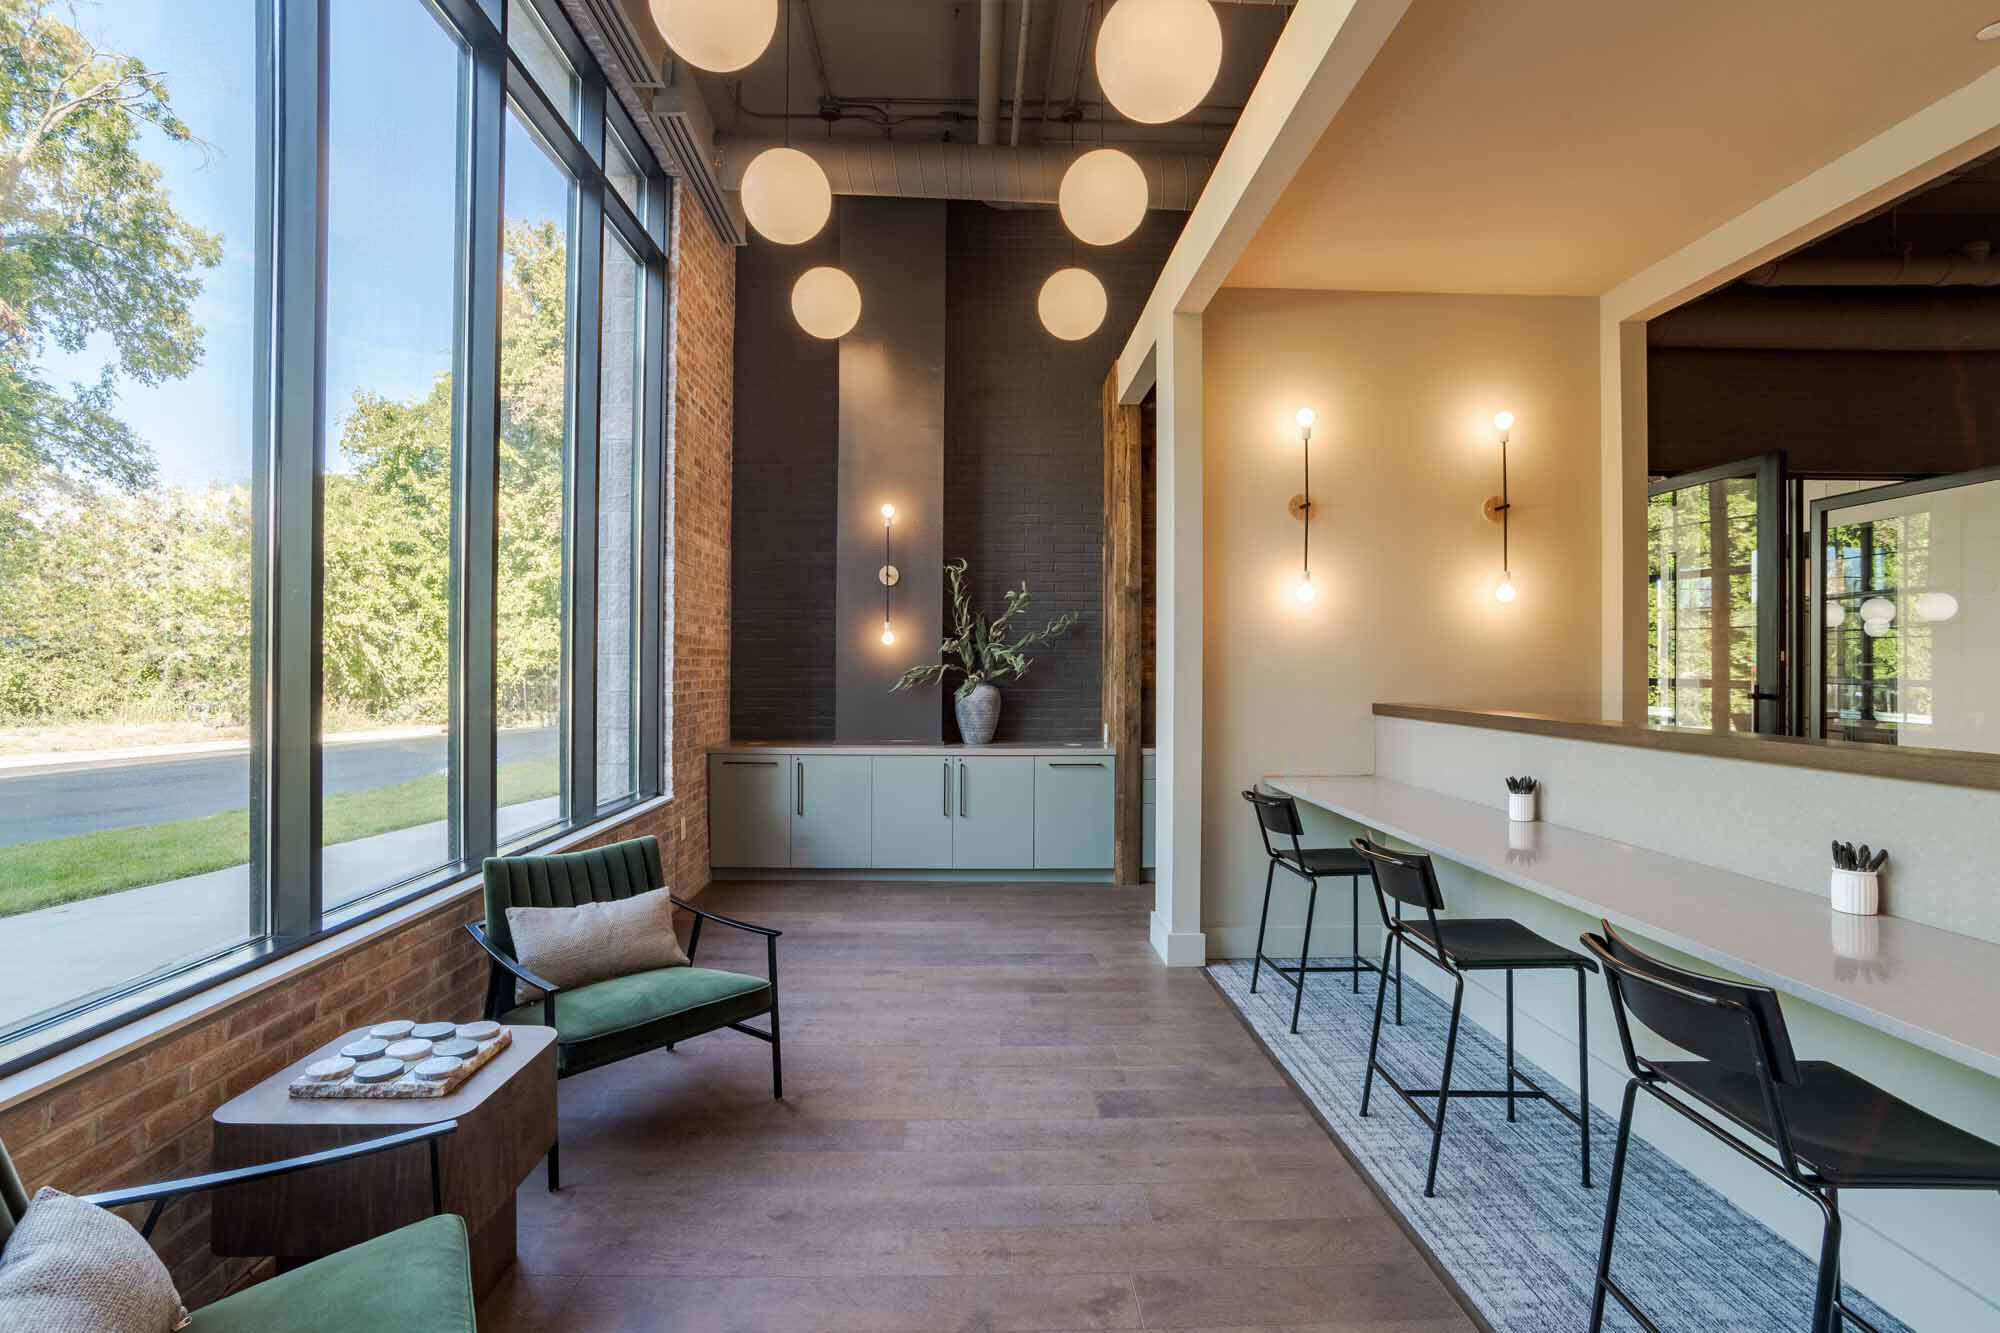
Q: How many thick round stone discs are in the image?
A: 9